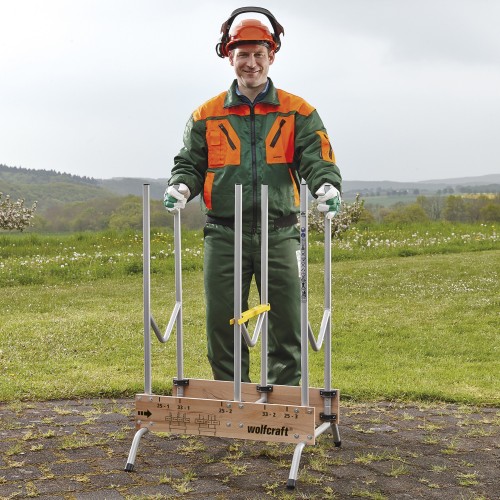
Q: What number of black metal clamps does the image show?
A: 4